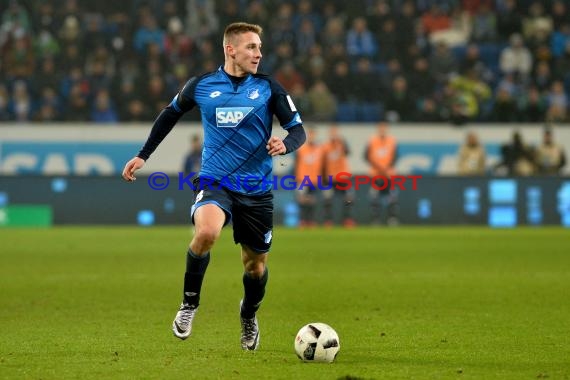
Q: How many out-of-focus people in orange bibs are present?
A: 3